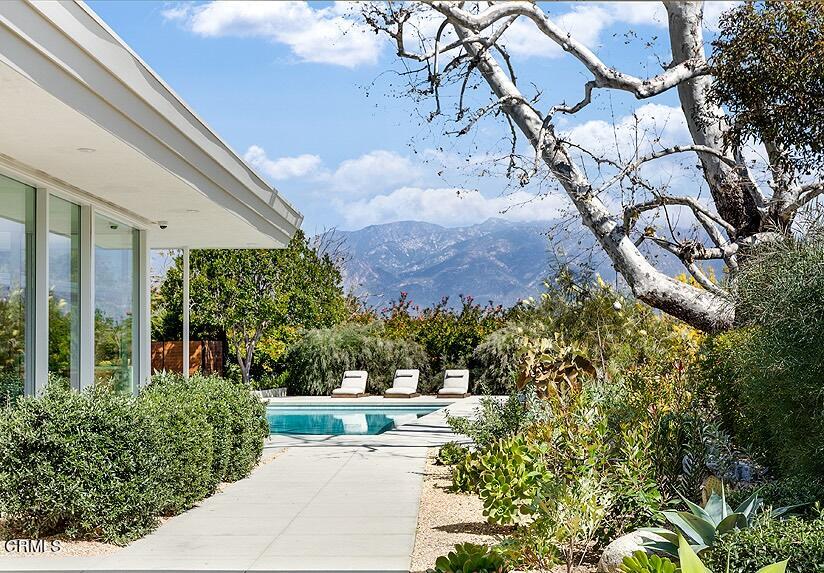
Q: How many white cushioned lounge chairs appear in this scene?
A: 3